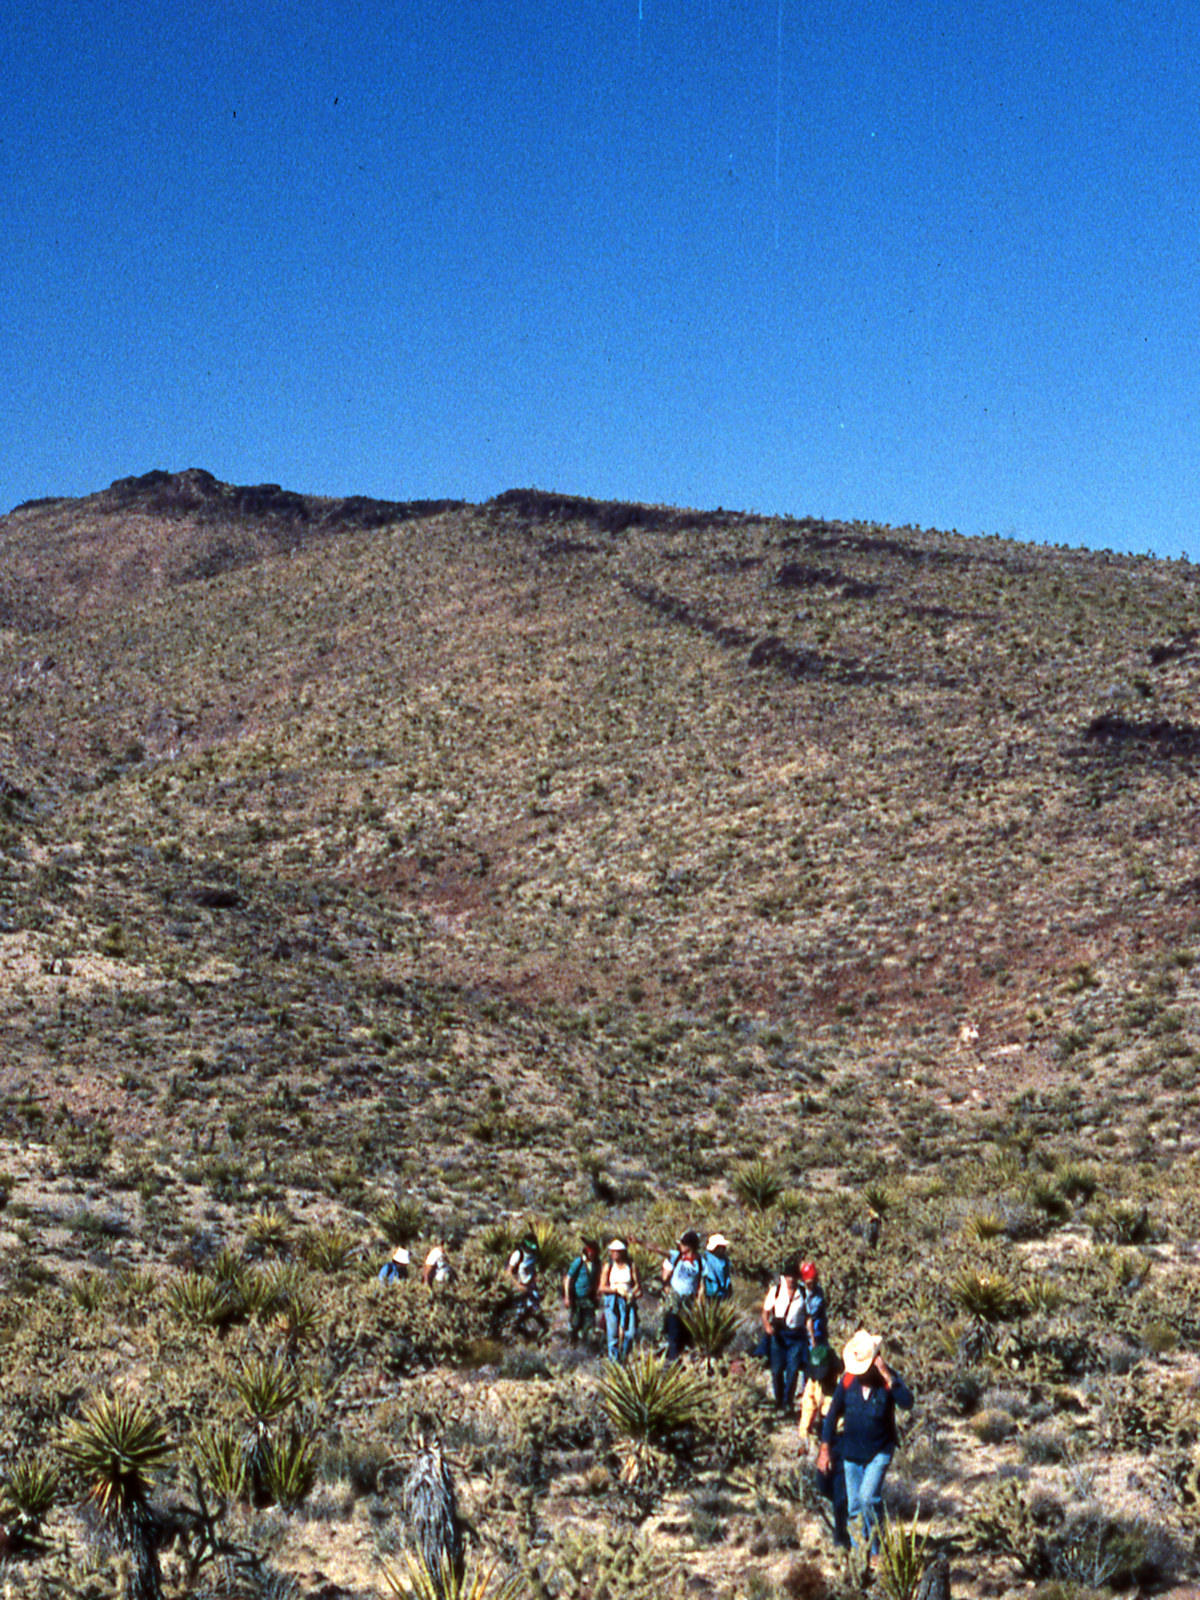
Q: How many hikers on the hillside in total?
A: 11